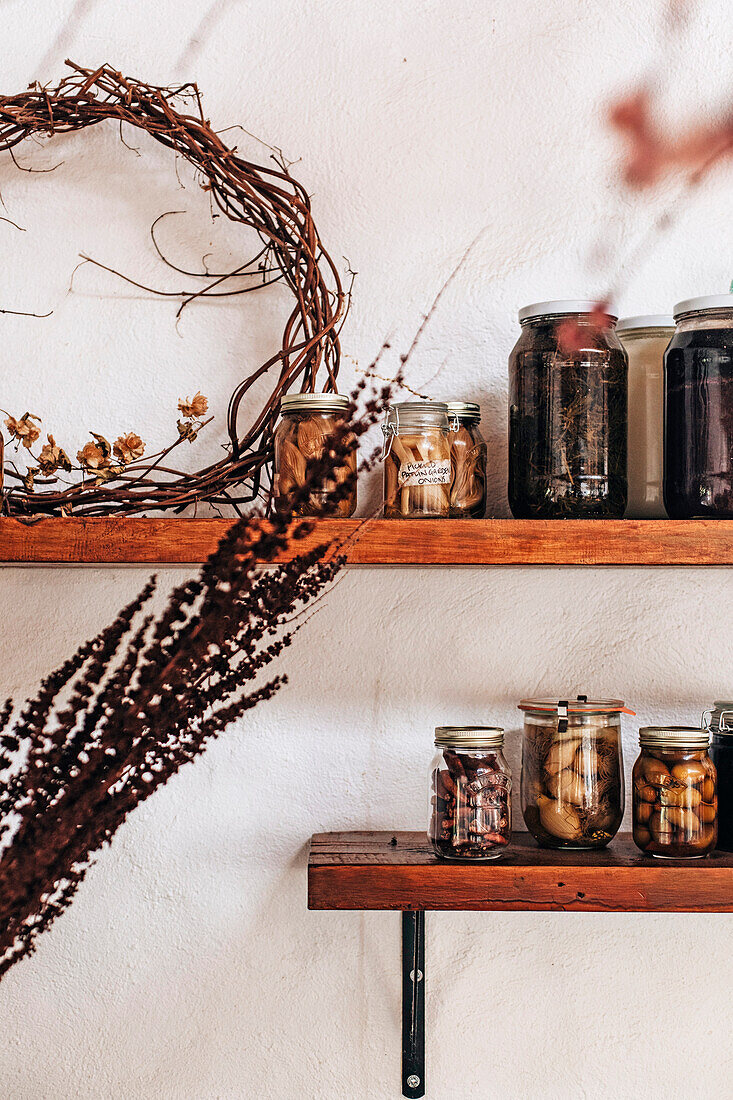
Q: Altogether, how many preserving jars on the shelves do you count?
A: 10